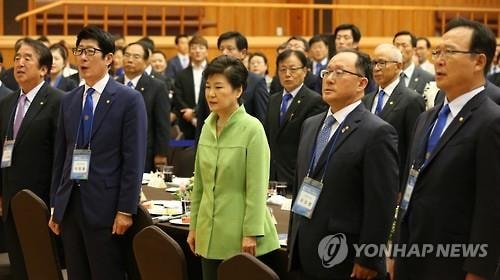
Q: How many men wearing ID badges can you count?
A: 4